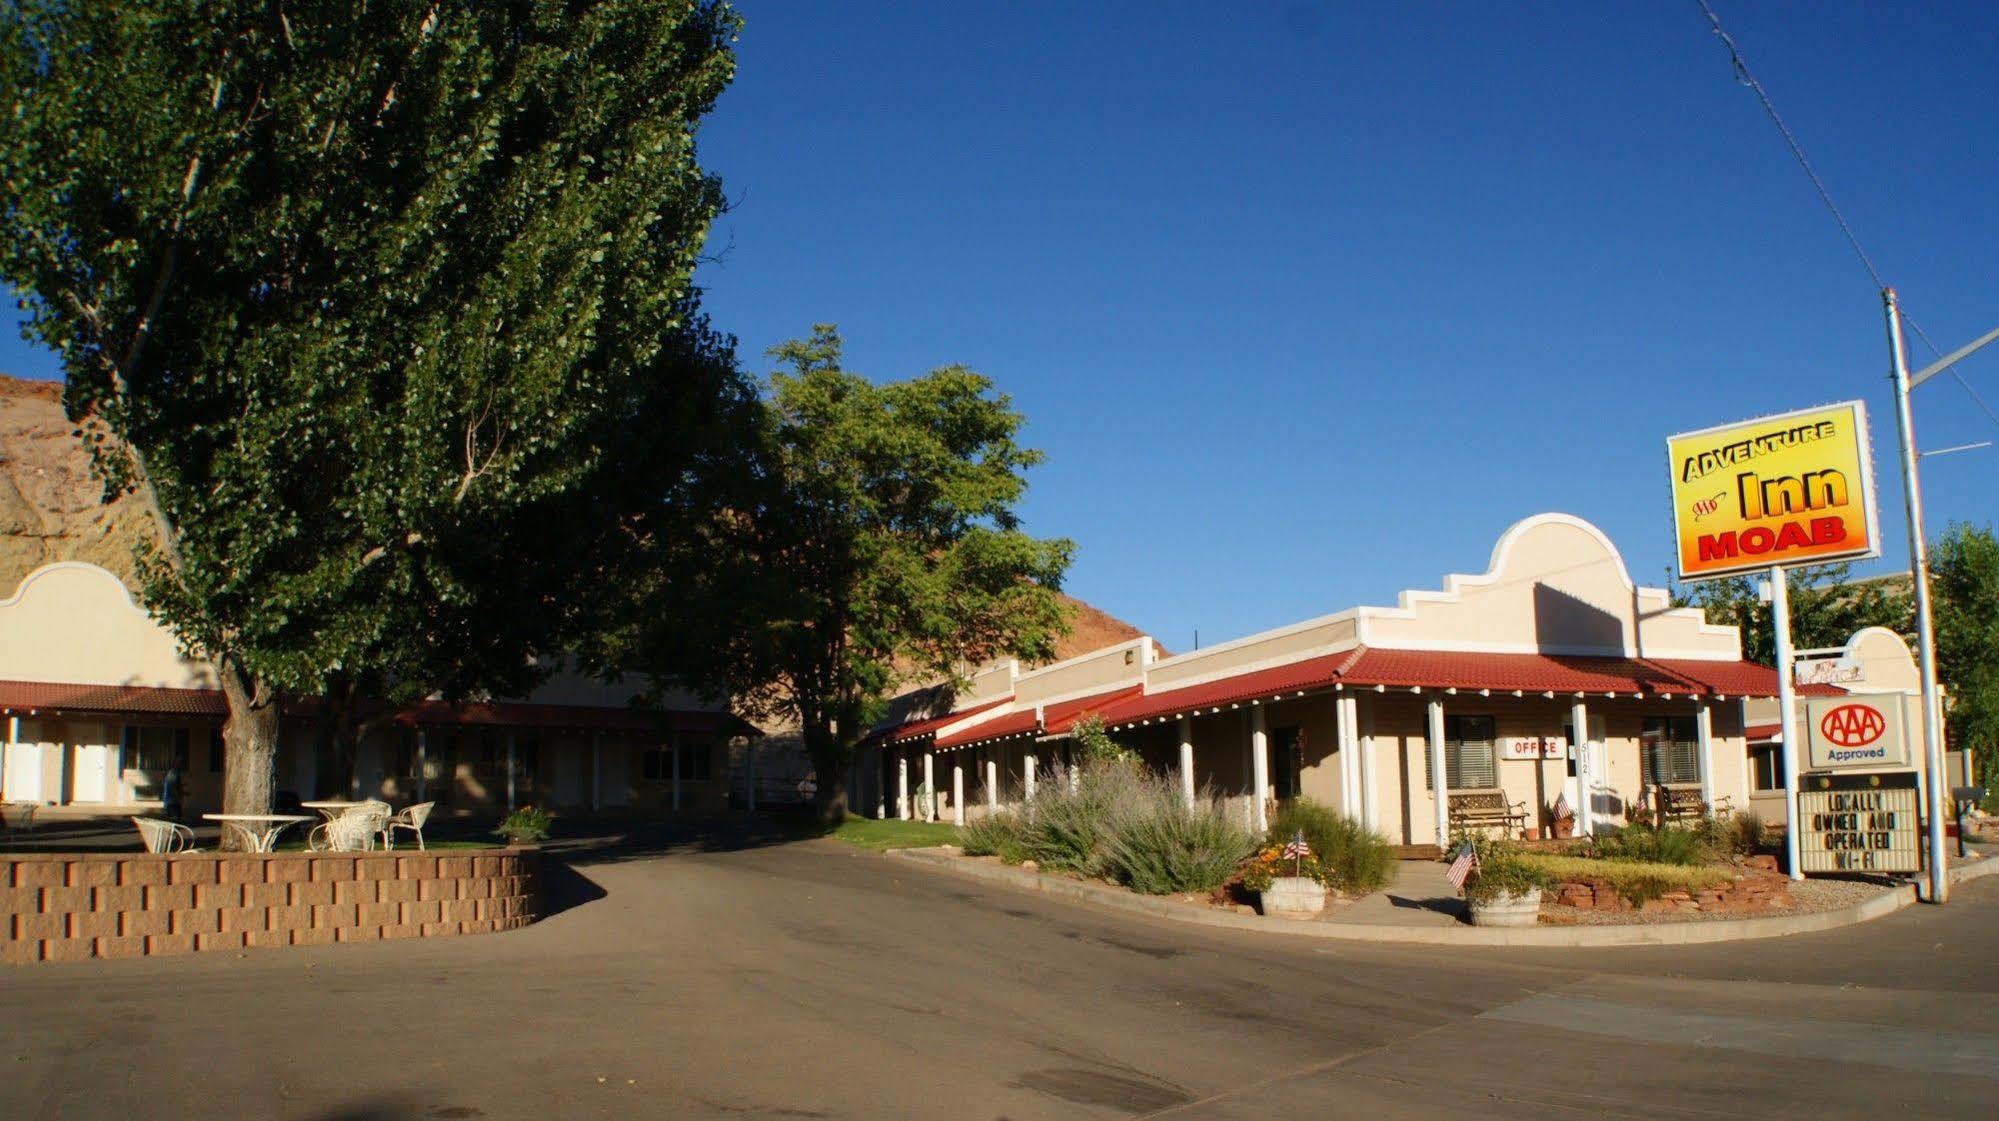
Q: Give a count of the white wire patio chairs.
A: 4